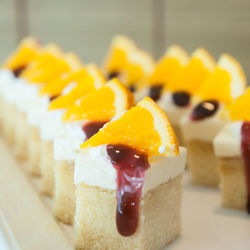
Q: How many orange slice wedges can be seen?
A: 12